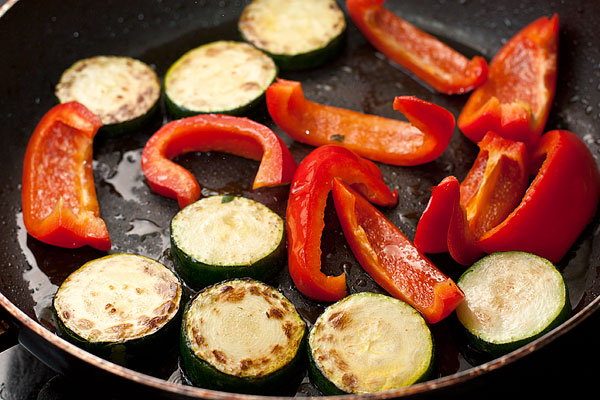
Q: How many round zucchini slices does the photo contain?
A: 8